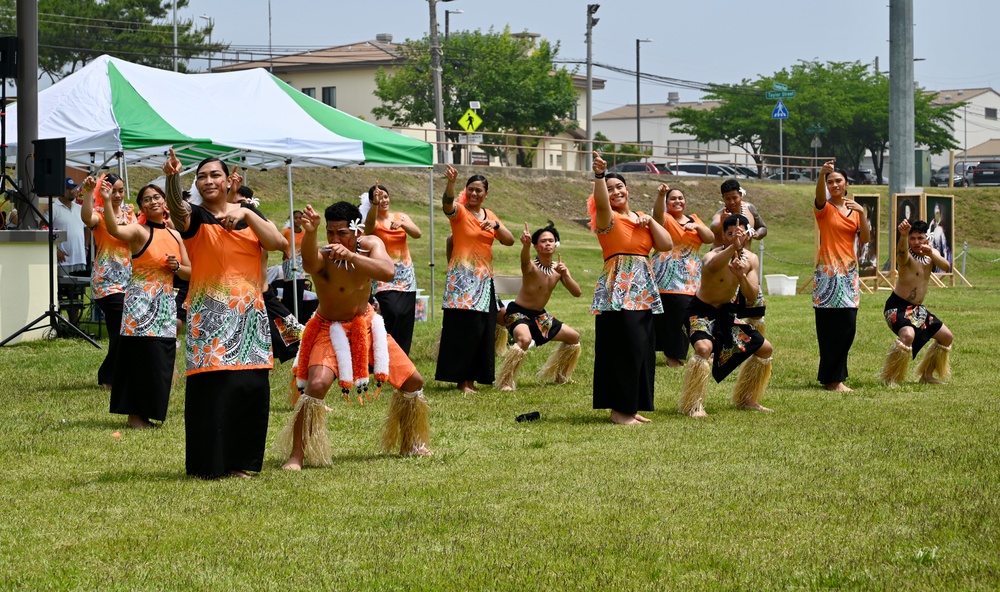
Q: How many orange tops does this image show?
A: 9